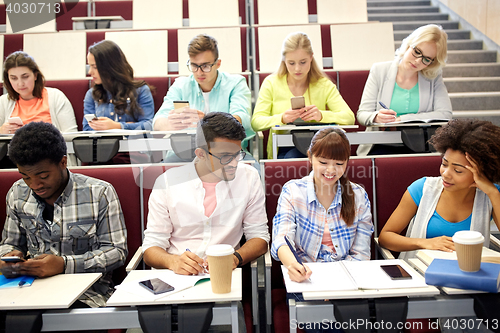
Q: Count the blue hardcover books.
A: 1